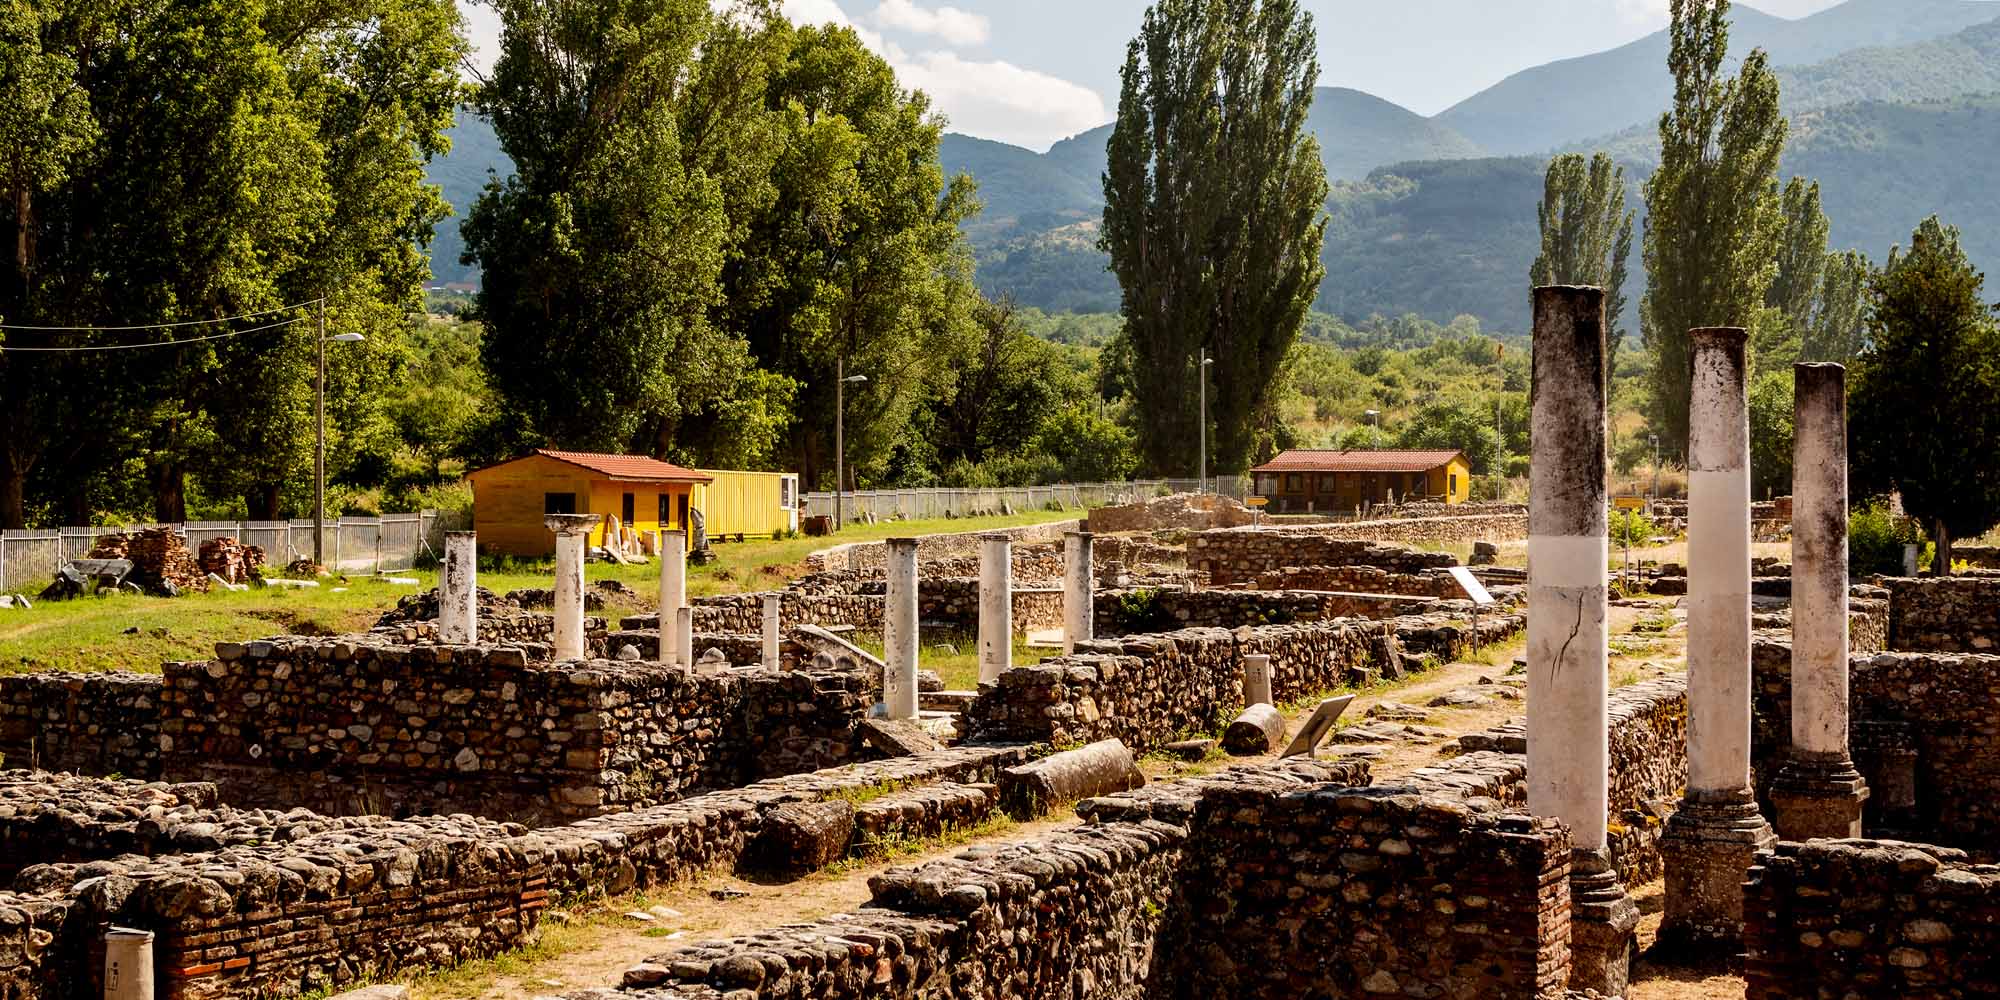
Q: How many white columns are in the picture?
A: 11